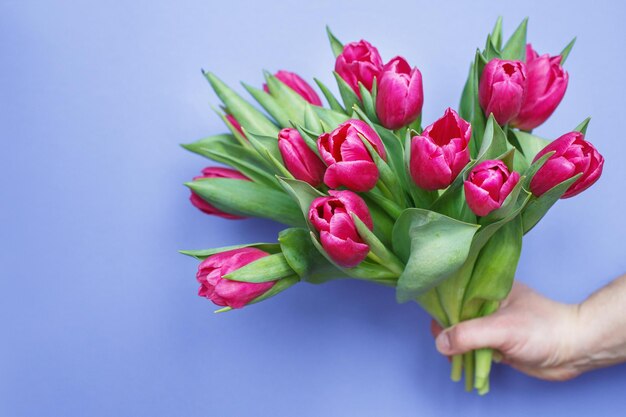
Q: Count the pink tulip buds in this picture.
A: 14